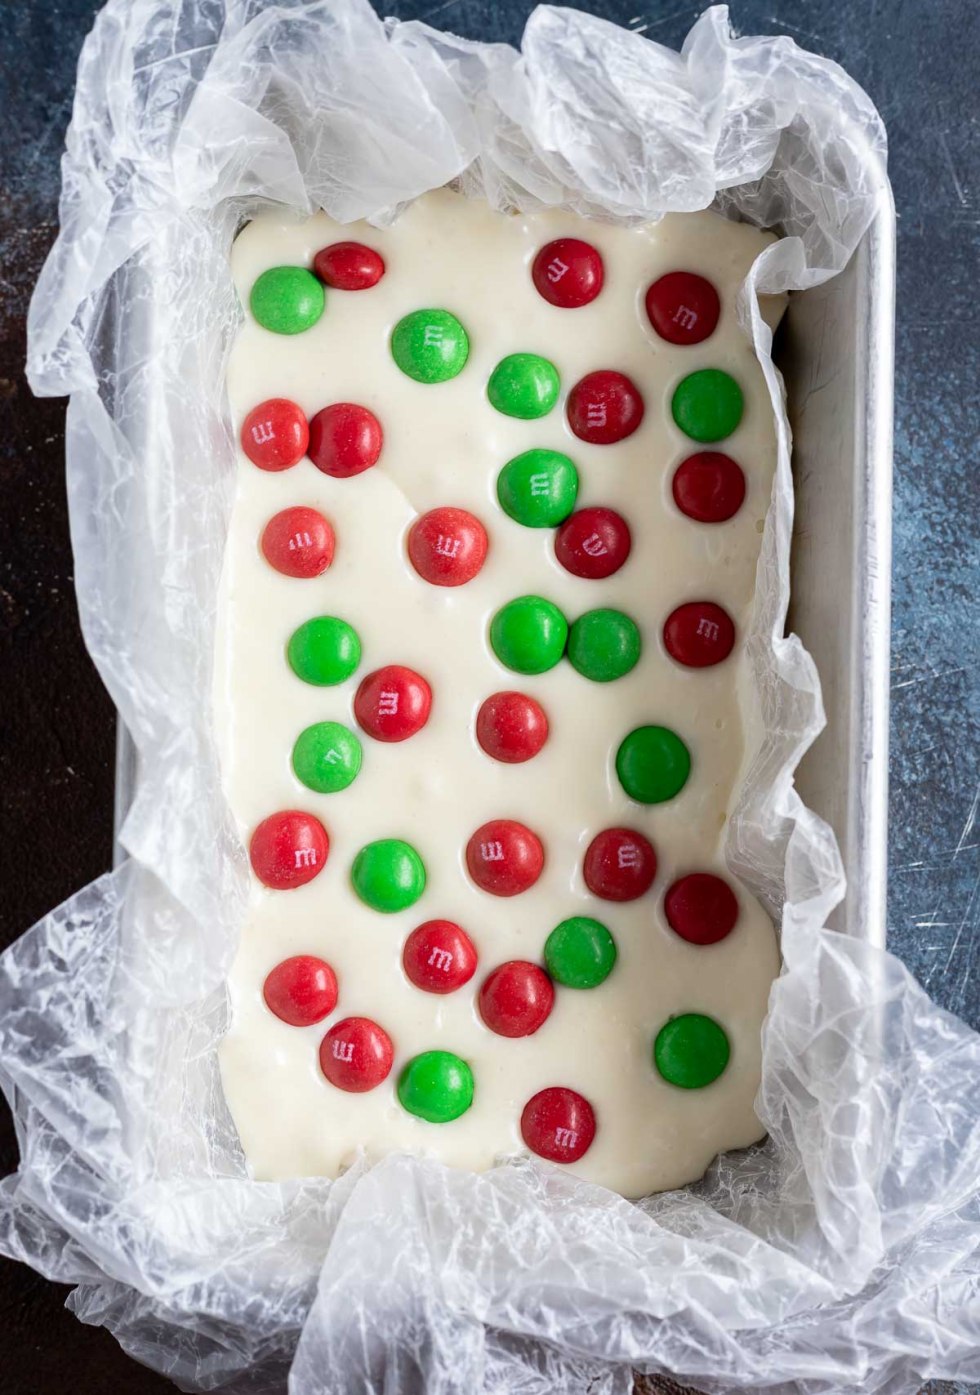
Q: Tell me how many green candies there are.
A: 14